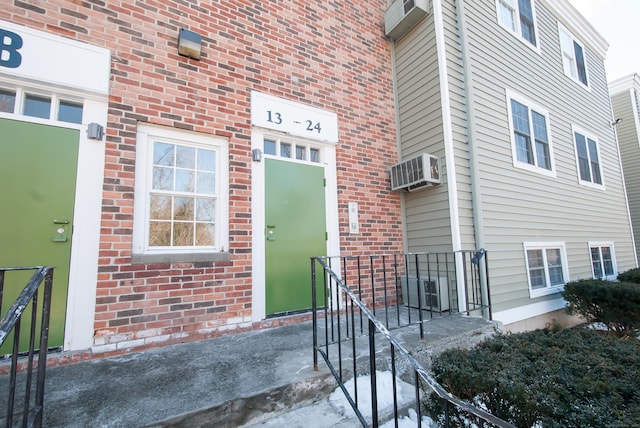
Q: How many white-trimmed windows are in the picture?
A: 7